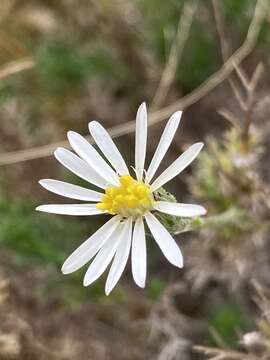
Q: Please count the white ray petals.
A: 14